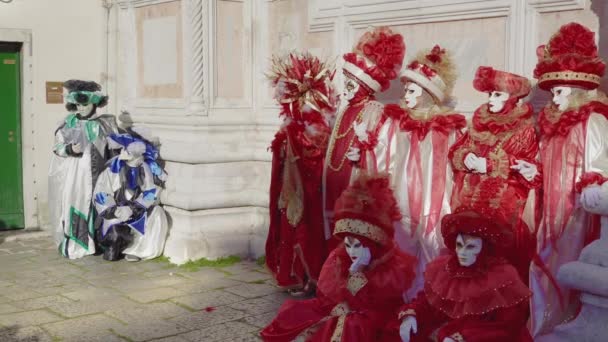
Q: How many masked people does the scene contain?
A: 9